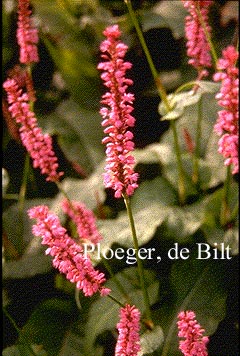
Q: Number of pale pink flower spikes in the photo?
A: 9